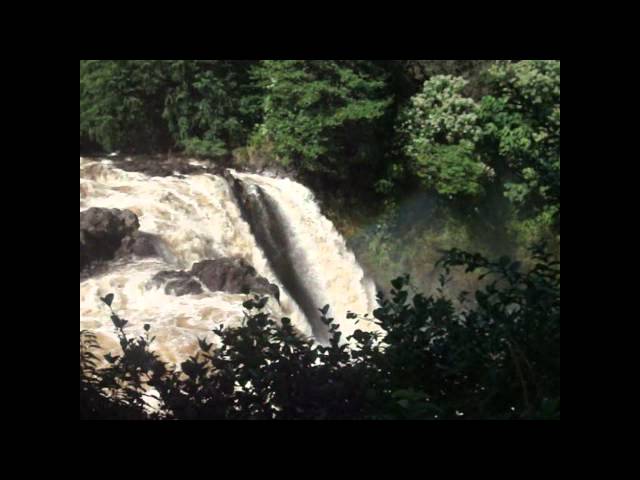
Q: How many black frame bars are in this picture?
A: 4